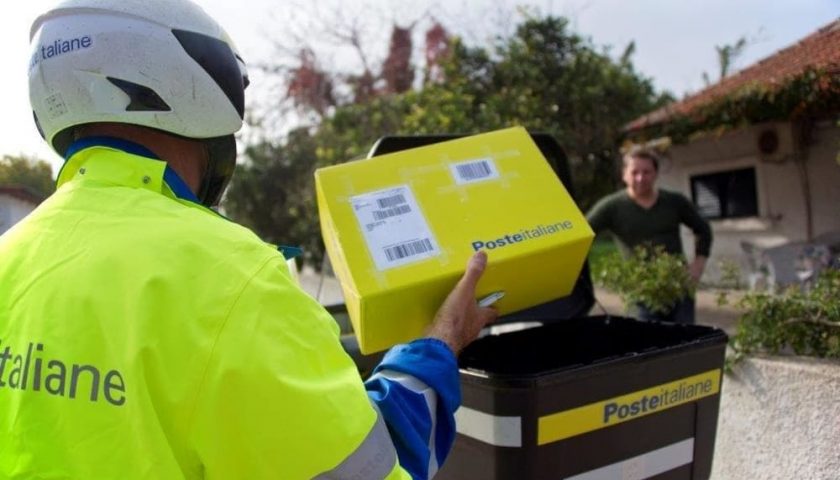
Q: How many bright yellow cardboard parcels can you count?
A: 1